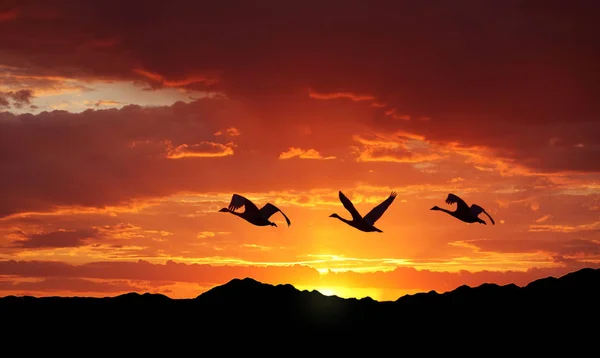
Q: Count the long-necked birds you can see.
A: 3